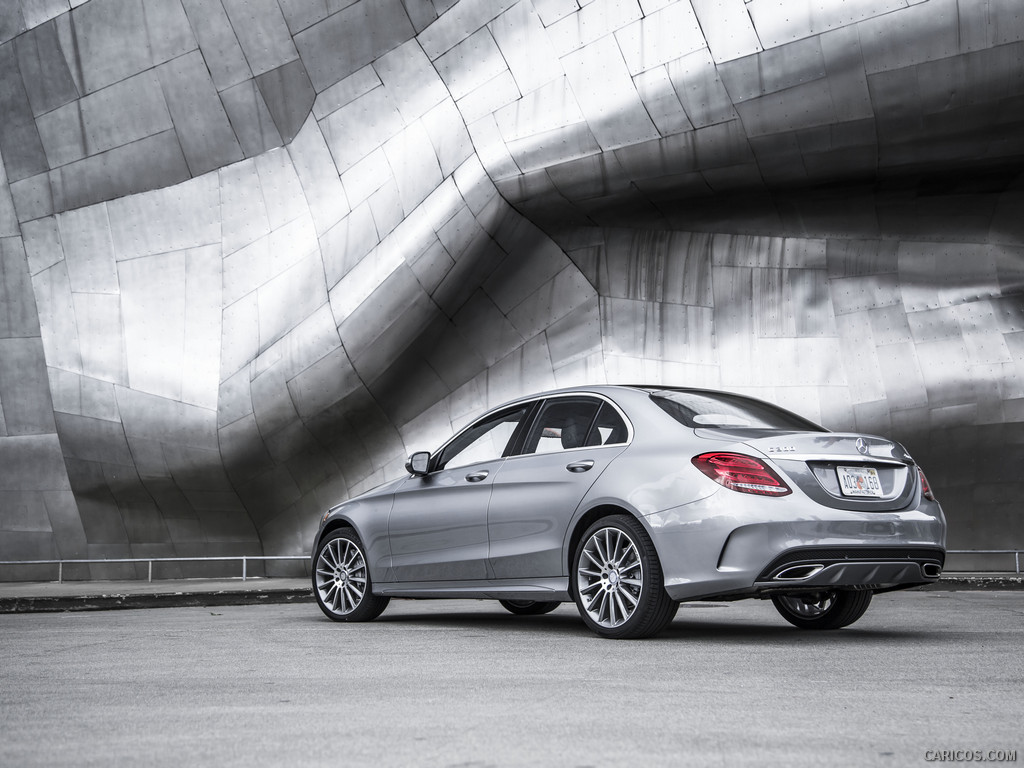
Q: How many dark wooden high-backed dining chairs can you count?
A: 0